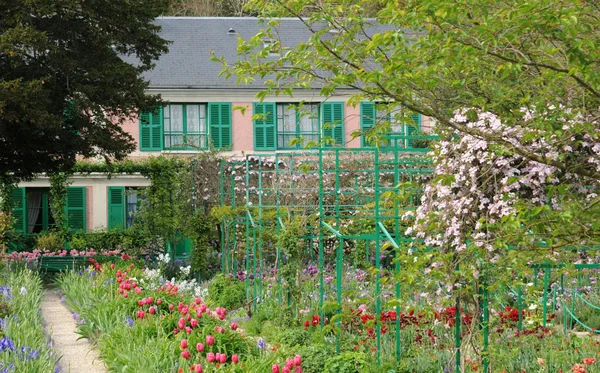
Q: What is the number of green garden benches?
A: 1